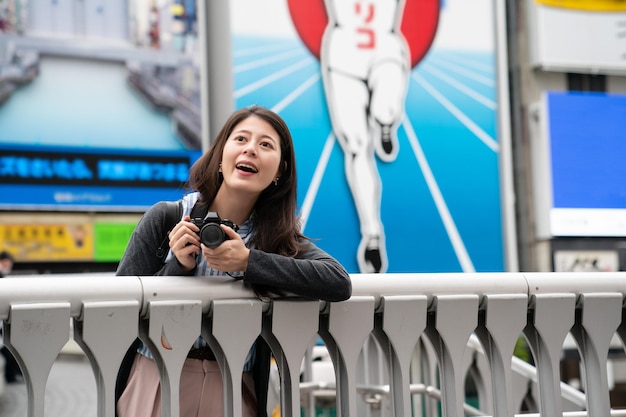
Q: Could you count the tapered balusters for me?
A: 11